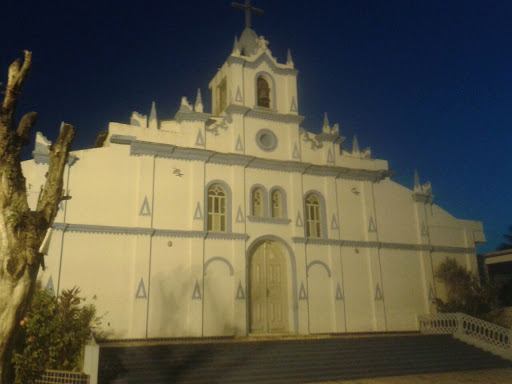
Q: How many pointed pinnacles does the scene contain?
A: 7